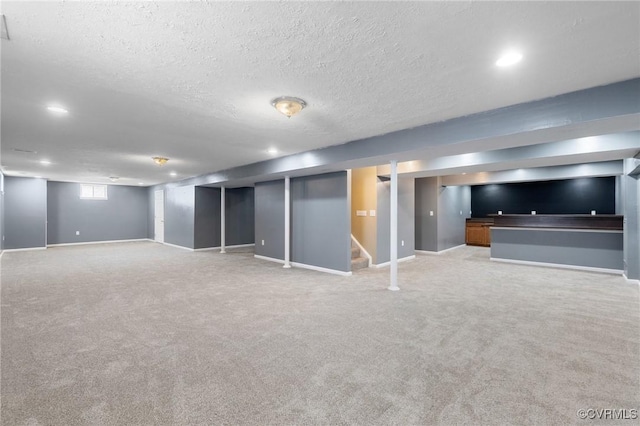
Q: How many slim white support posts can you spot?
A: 3